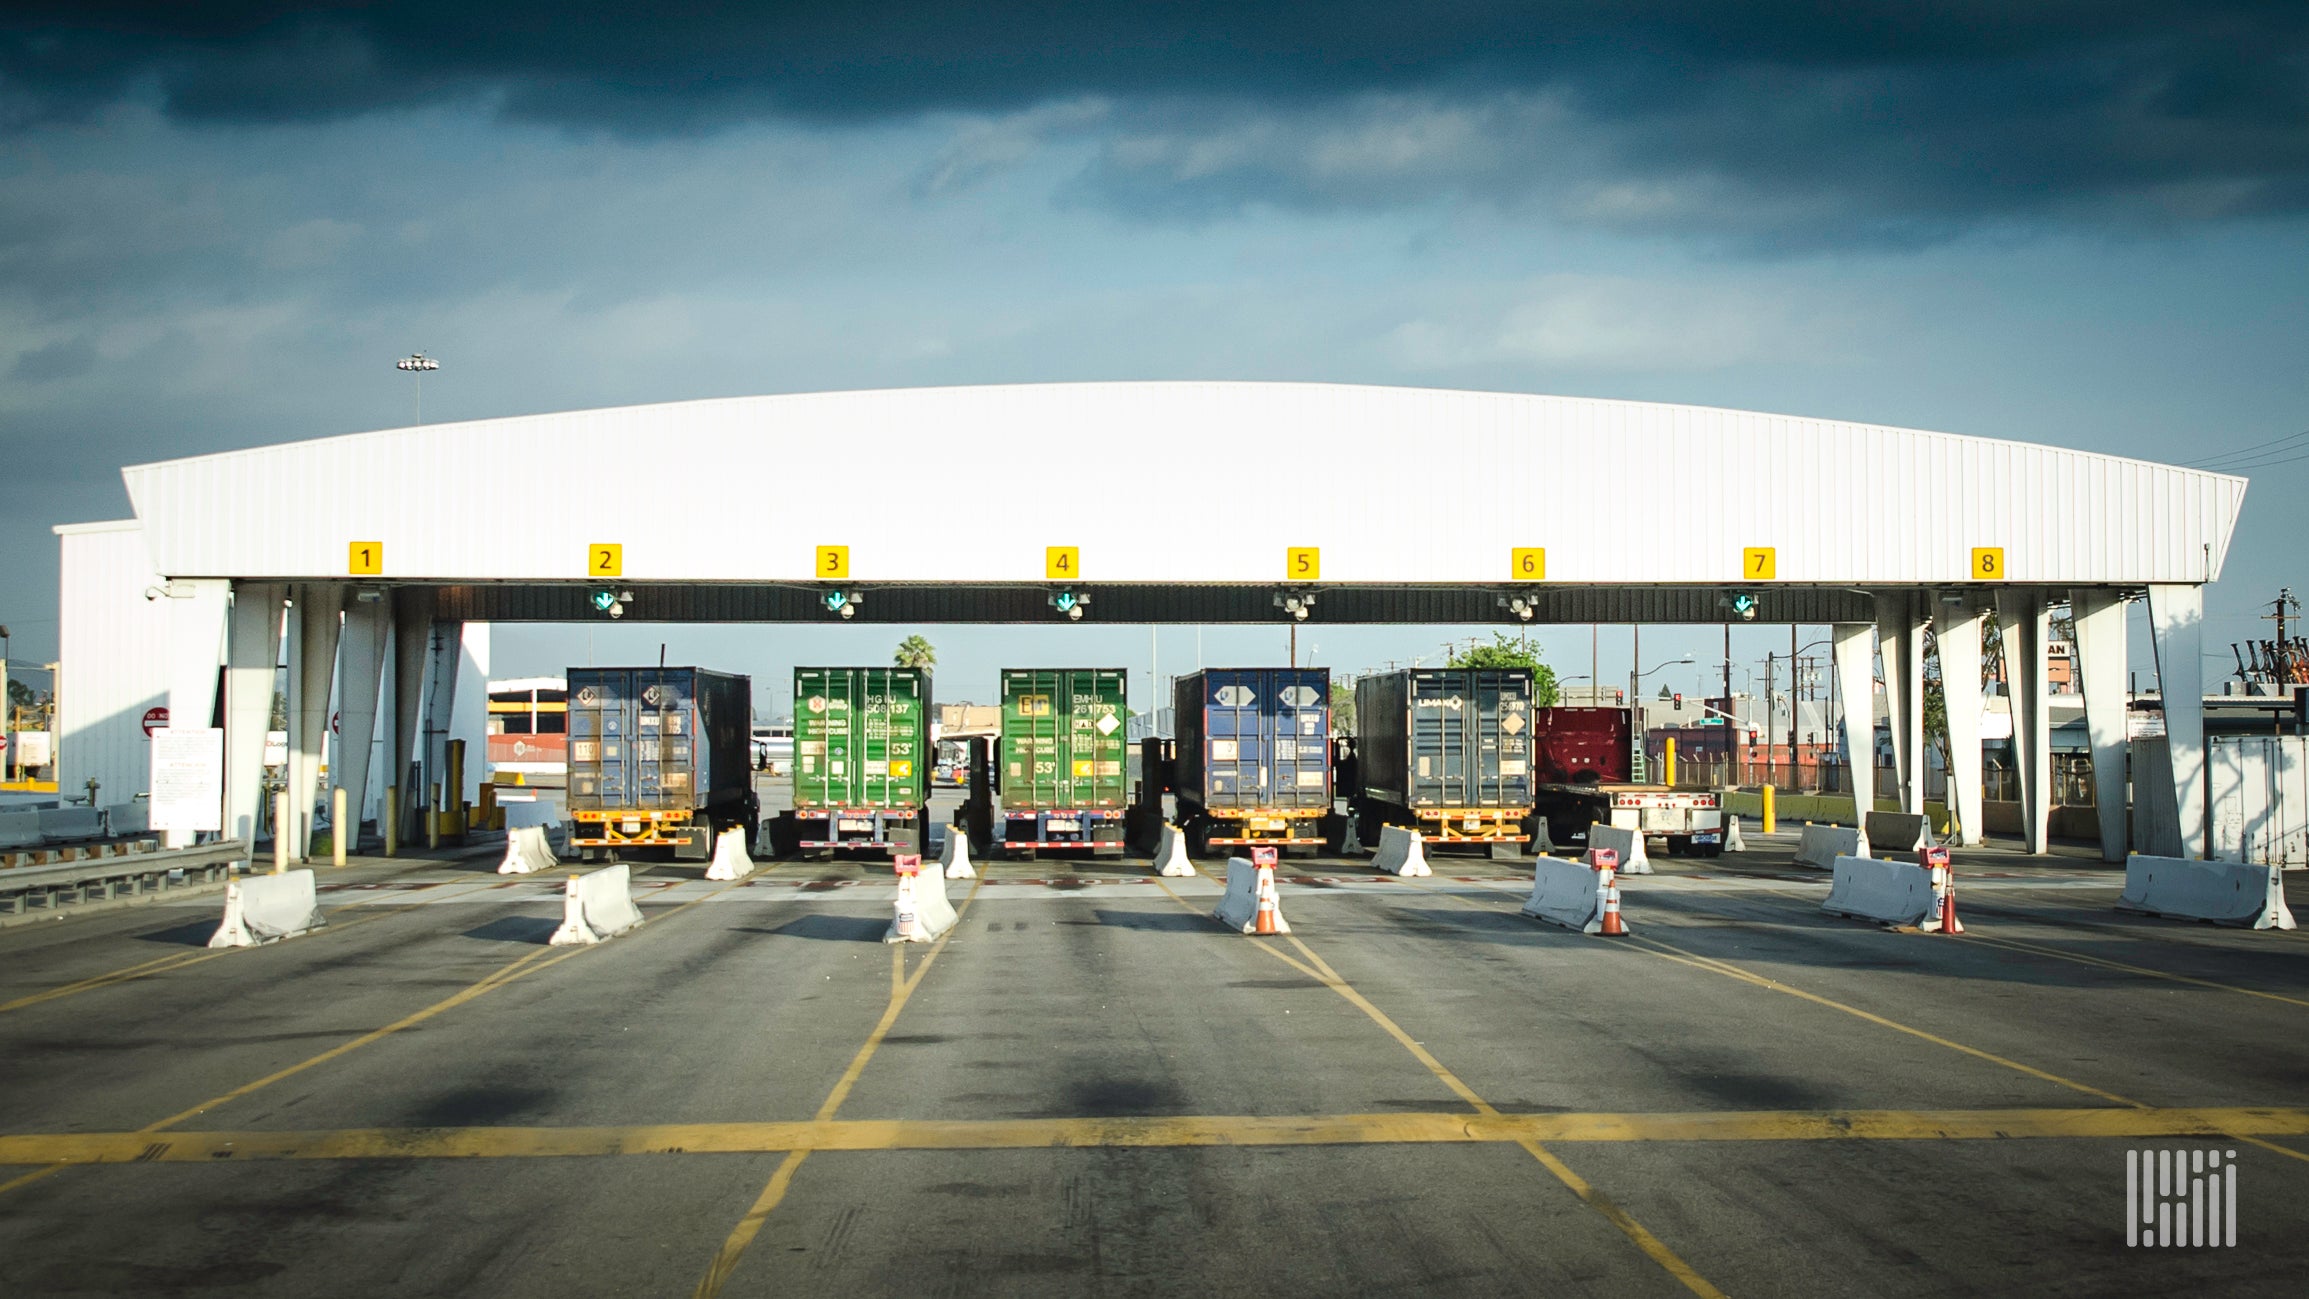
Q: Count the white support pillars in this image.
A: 12